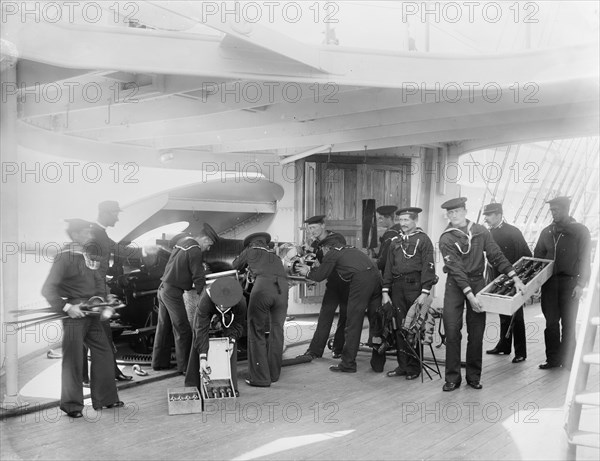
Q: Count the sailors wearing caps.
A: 12